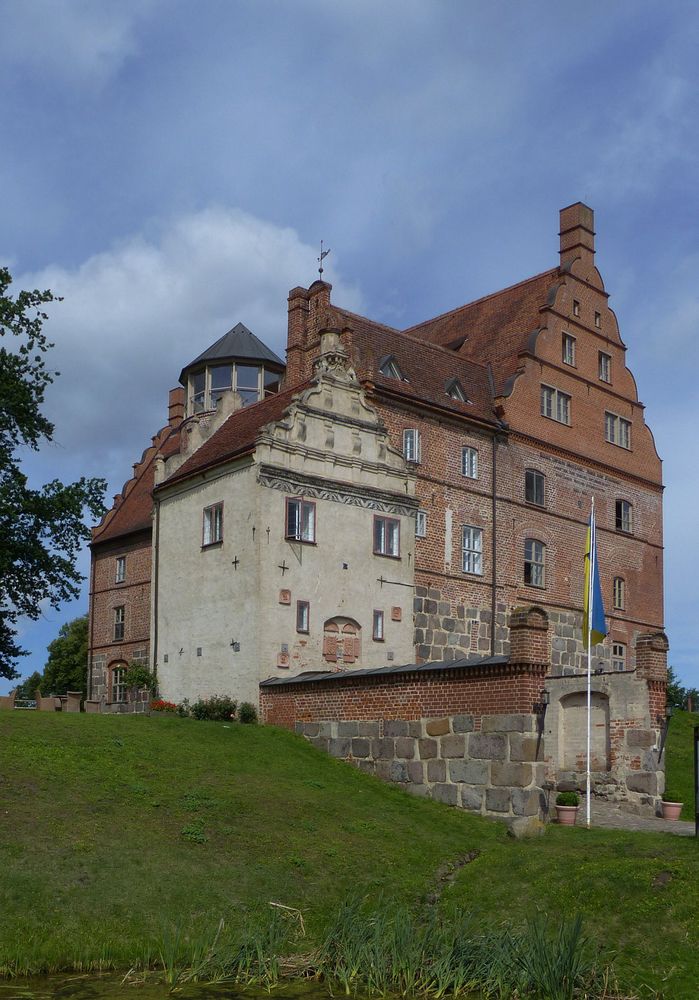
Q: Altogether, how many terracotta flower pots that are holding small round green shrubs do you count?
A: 2